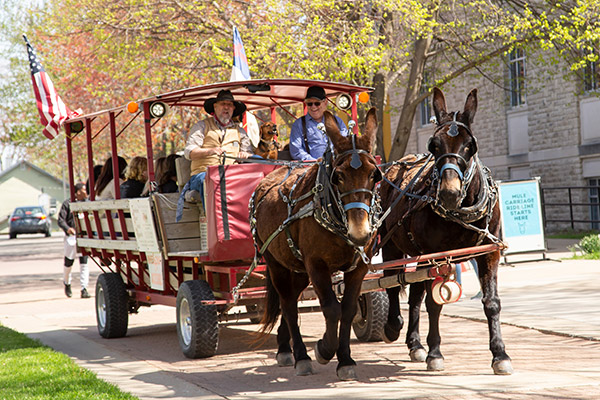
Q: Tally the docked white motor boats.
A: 0